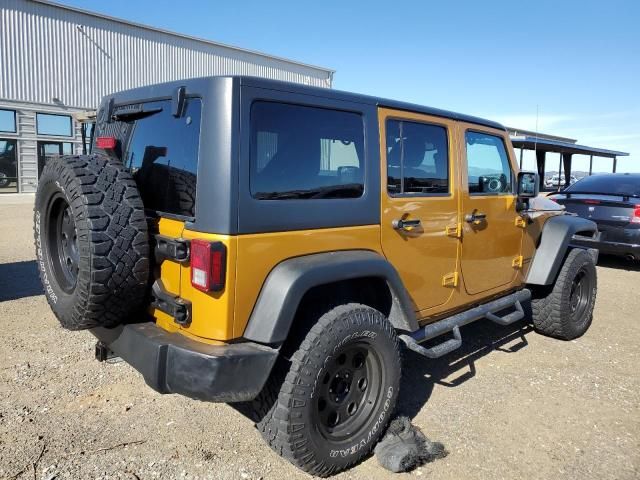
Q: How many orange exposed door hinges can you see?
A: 4